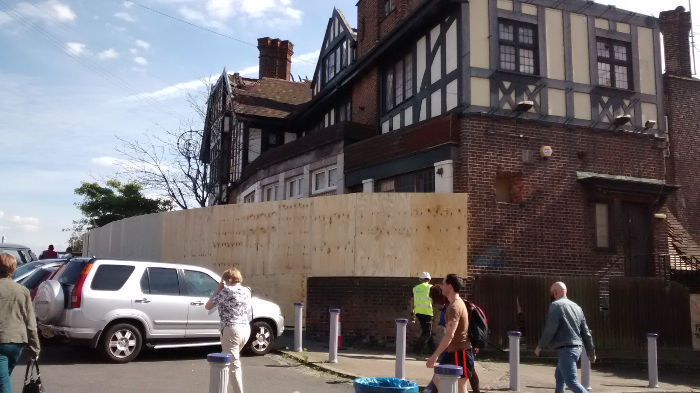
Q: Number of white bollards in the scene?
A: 8